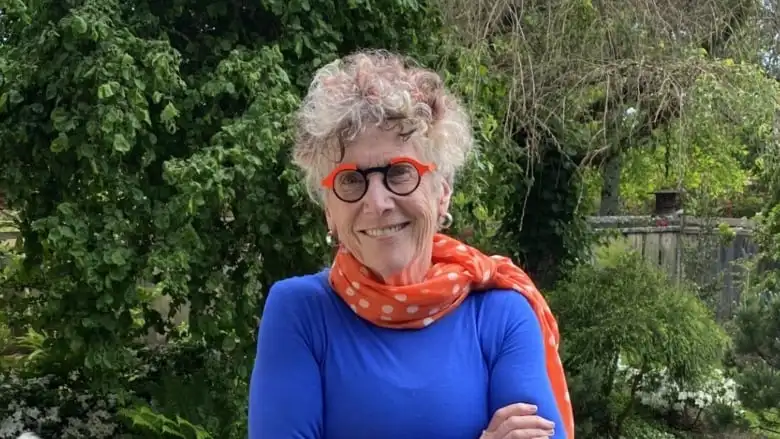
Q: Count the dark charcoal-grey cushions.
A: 0